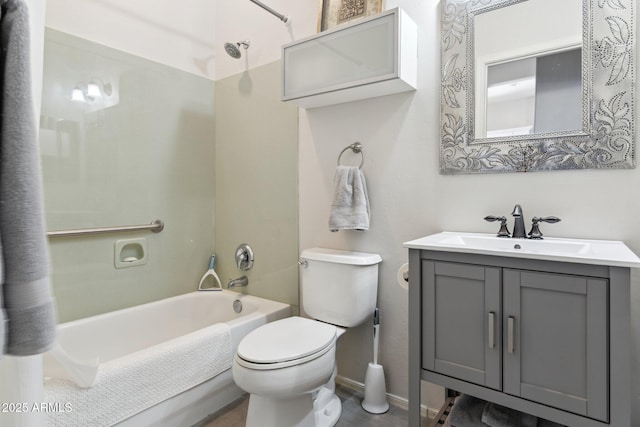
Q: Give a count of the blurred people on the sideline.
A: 0